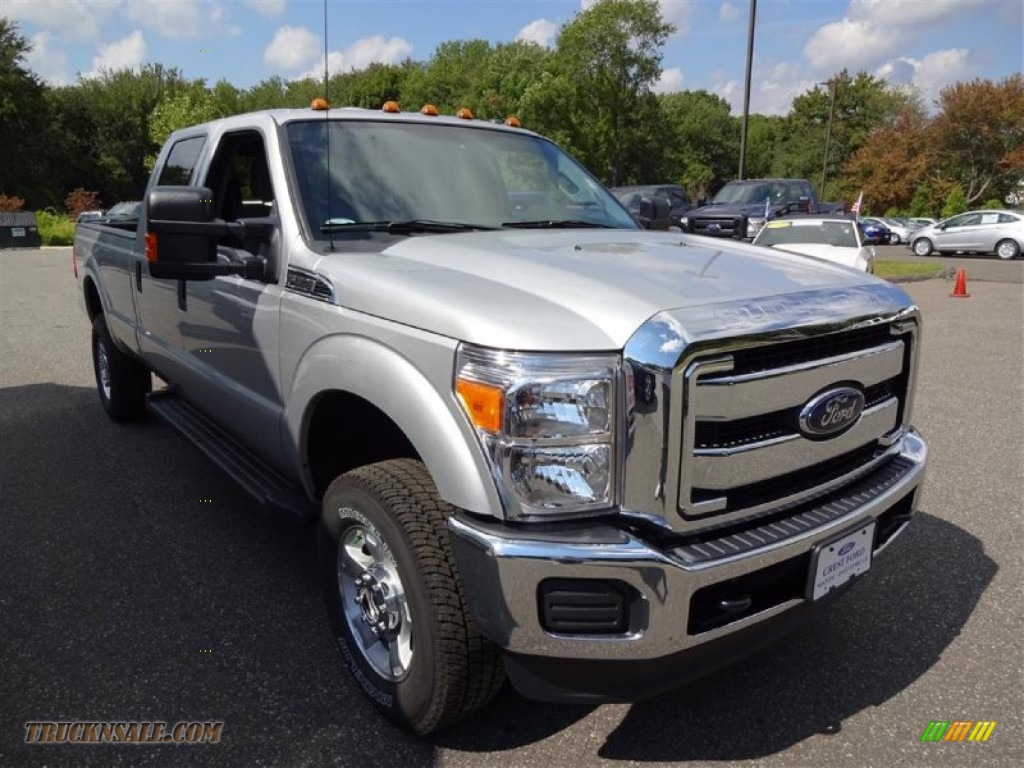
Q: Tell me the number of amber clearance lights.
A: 5